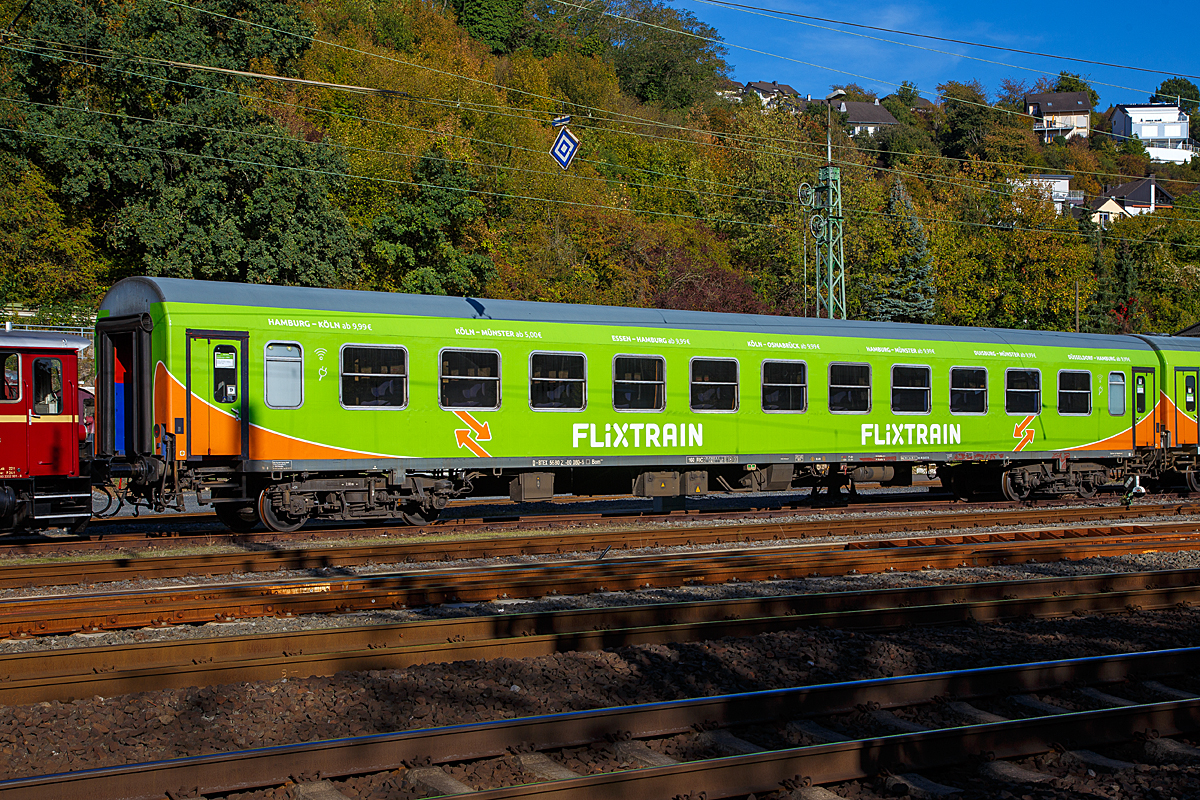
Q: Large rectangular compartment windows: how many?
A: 11